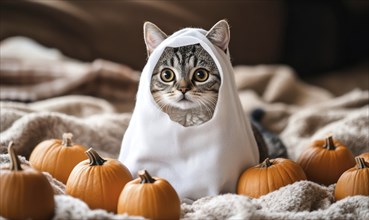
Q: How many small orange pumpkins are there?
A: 7